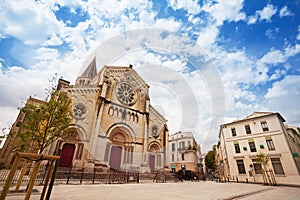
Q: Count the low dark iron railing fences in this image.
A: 1